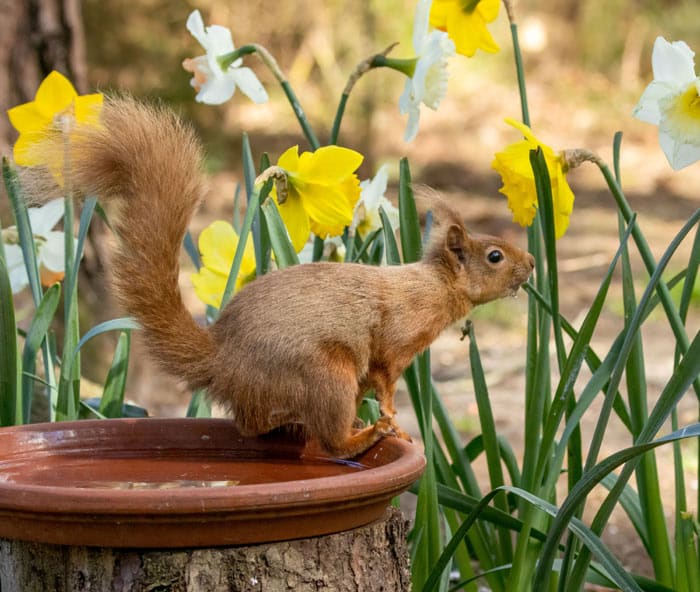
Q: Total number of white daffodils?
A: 5